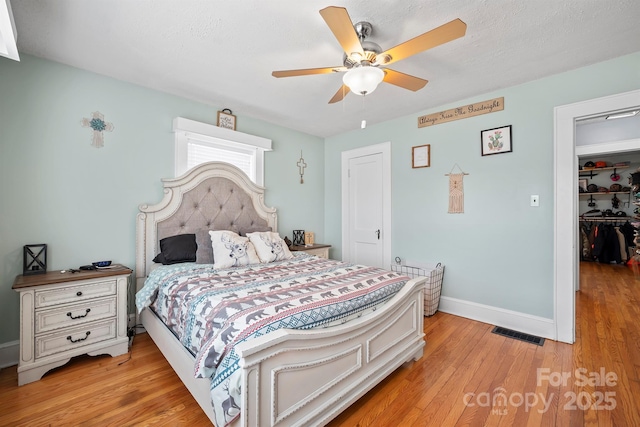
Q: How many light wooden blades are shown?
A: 5